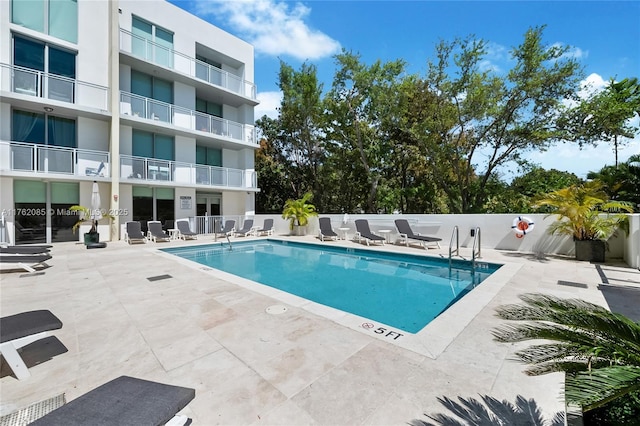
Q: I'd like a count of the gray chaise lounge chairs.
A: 14